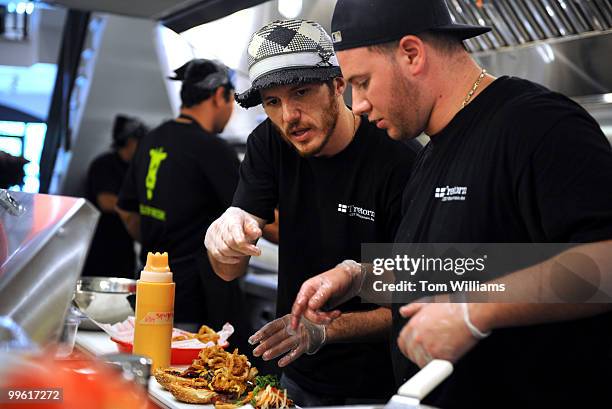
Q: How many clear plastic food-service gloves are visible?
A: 4